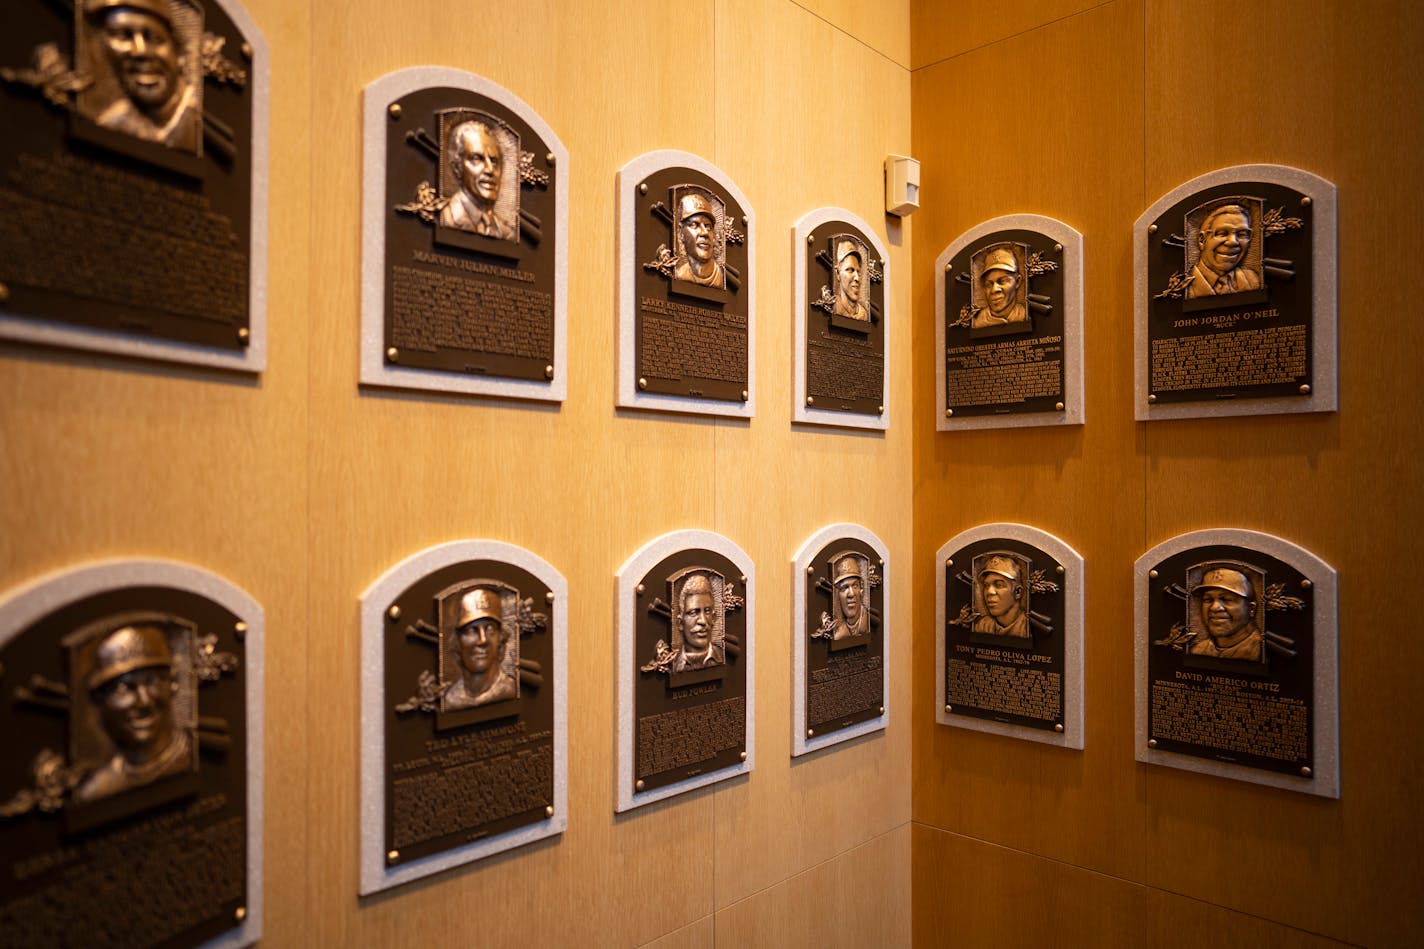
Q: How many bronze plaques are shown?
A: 12